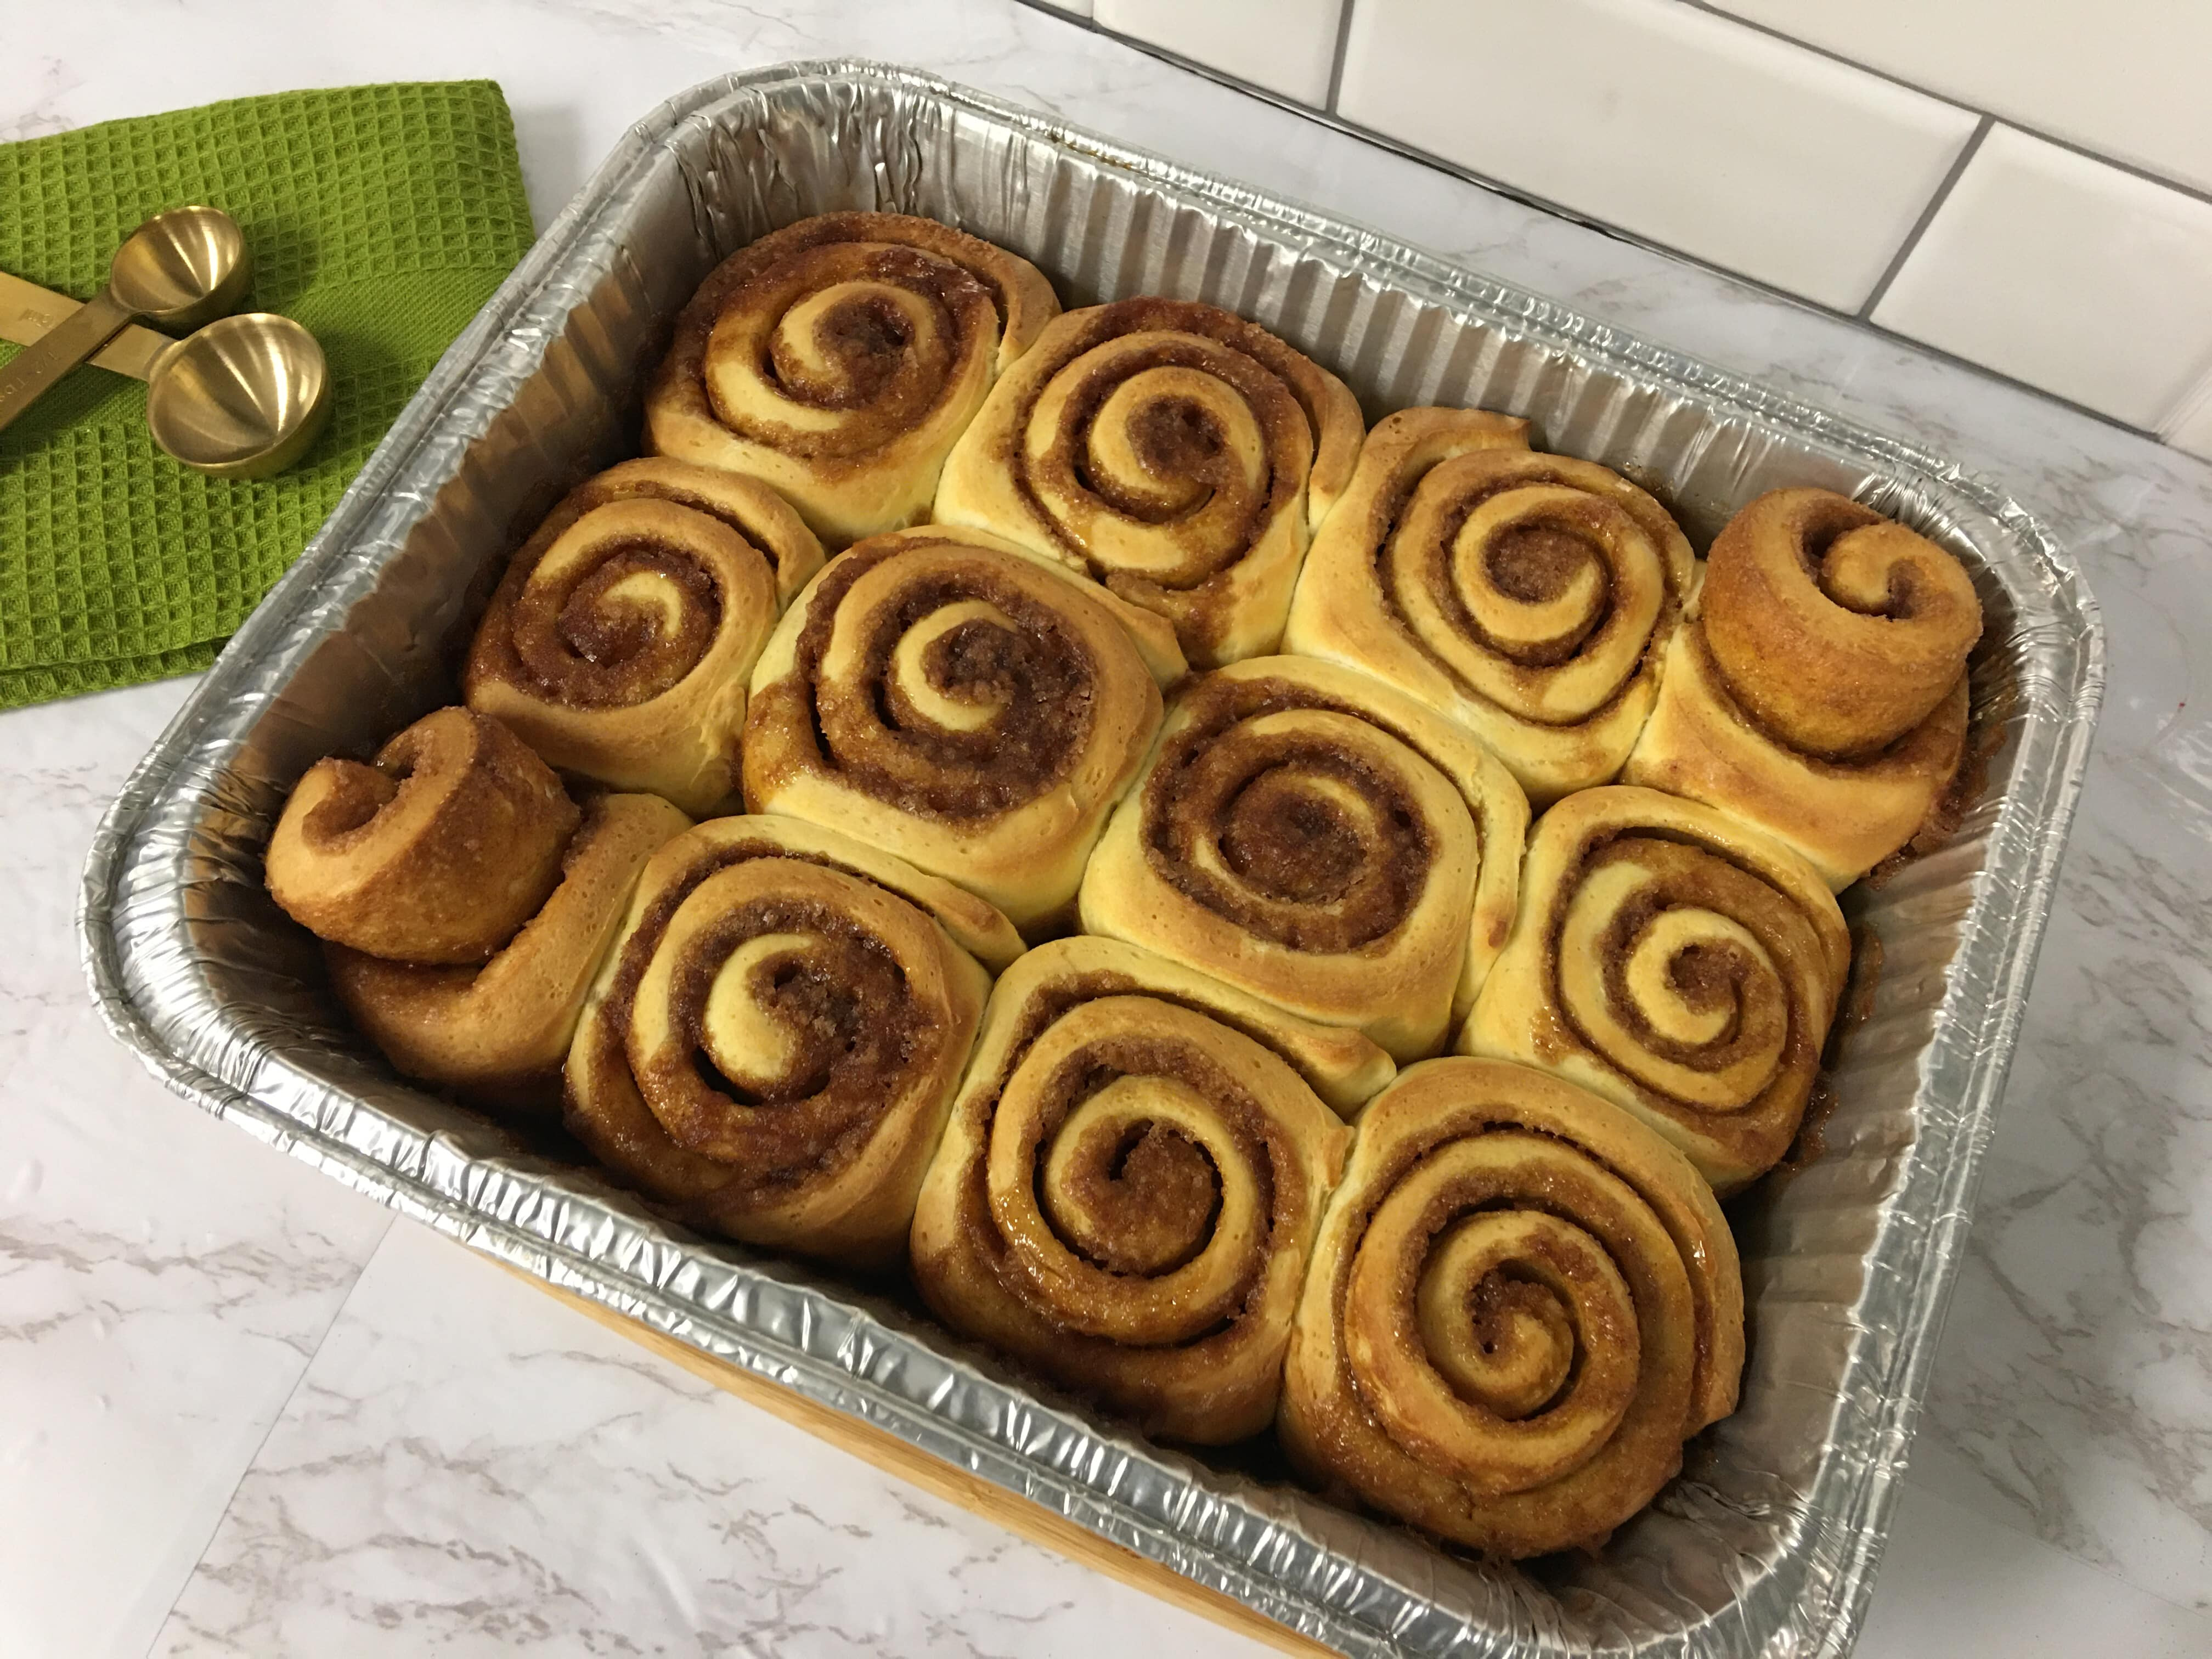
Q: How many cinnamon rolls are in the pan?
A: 12